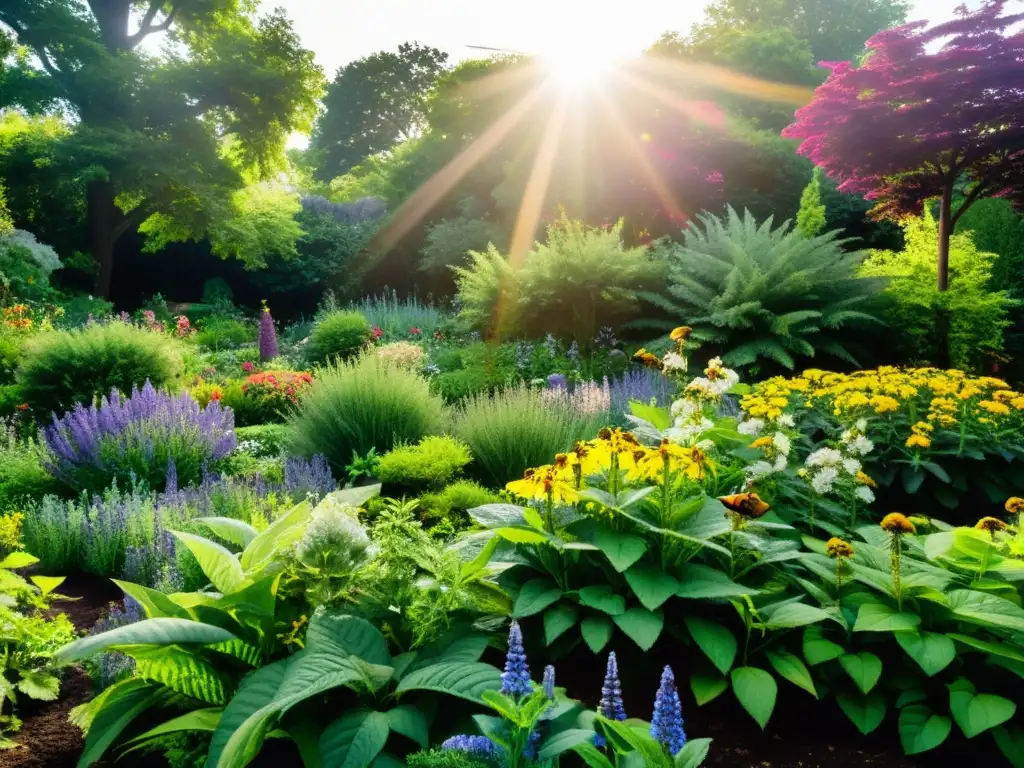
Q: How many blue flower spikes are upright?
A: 4